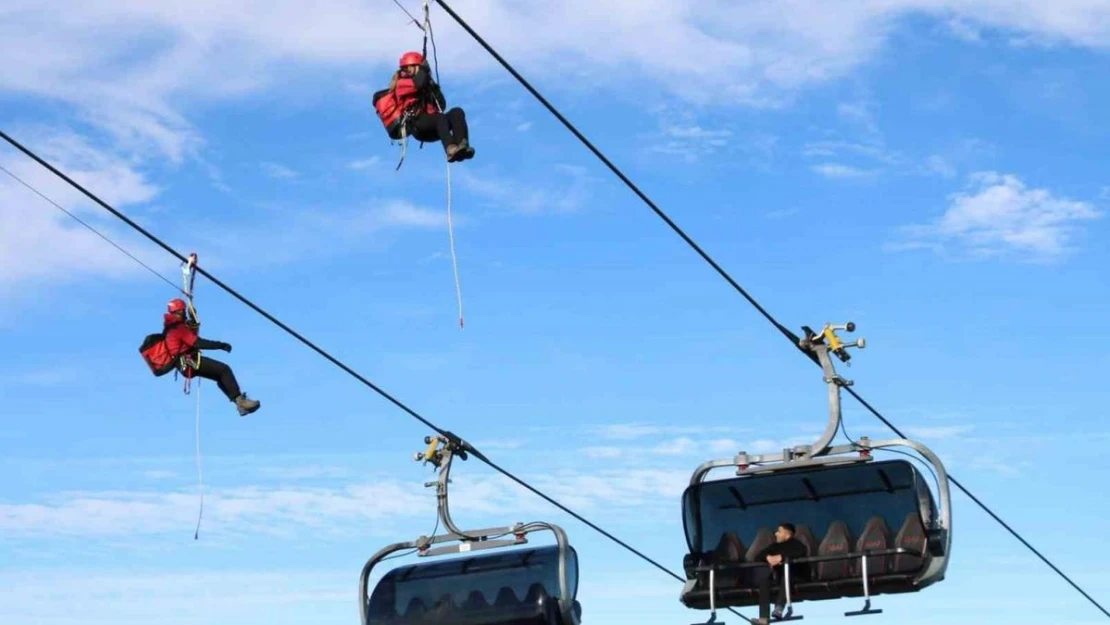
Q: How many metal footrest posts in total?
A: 3